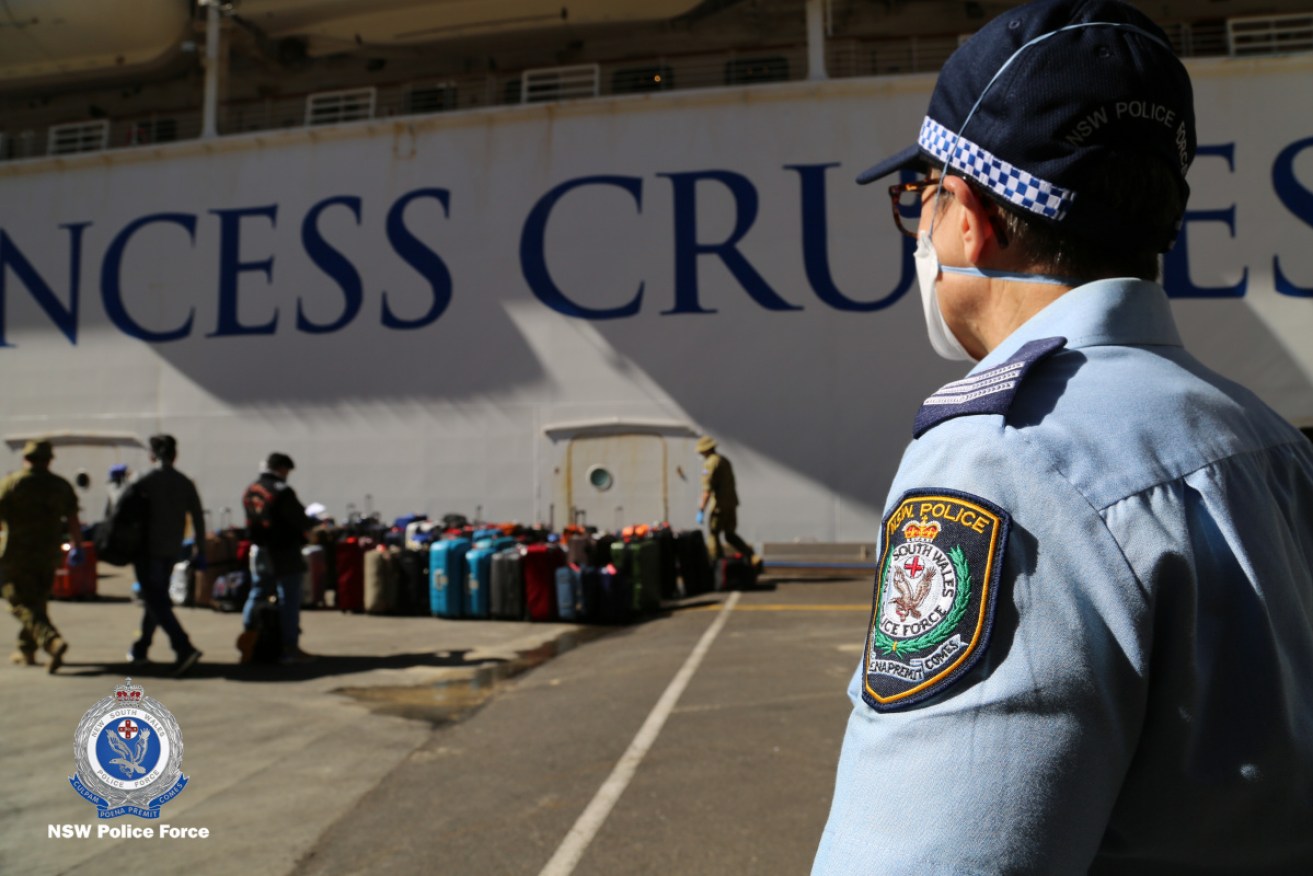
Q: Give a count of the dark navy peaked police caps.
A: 1